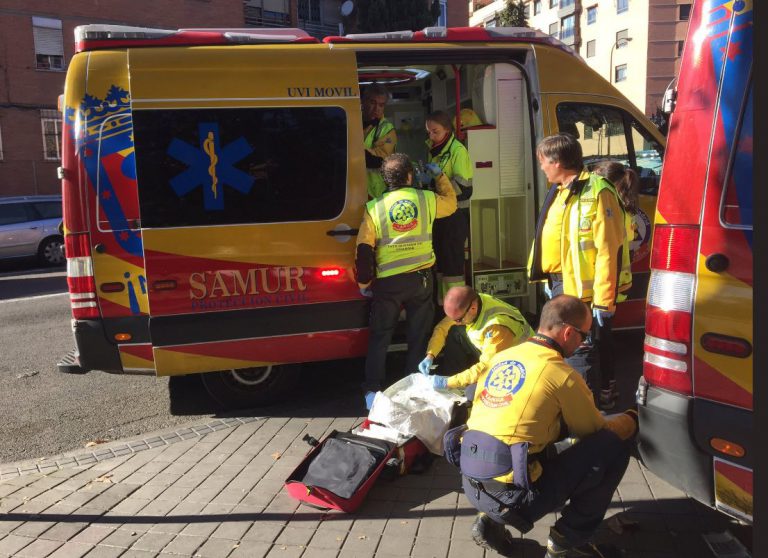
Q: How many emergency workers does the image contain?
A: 7